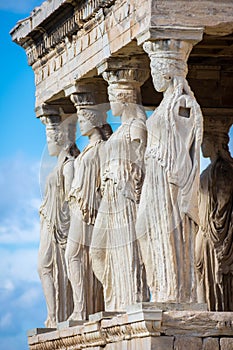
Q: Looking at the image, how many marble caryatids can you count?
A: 5